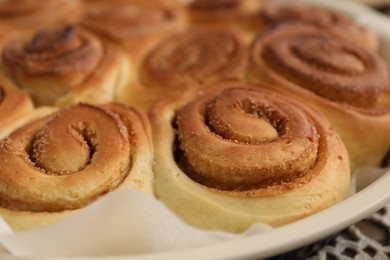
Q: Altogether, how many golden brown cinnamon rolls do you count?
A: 10